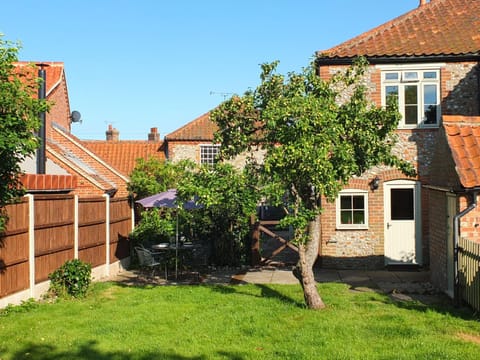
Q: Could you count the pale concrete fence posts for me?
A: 4